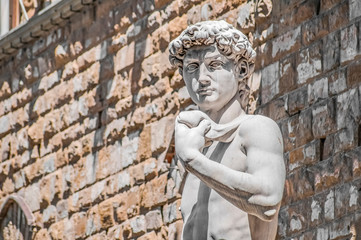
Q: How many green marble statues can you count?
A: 0